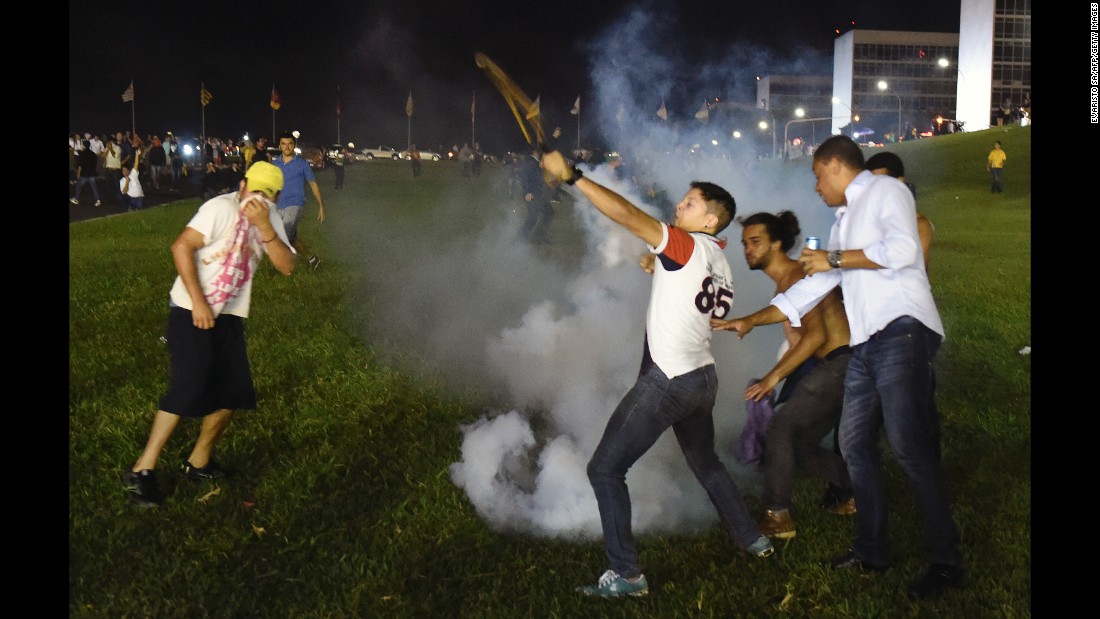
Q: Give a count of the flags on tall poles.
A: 11